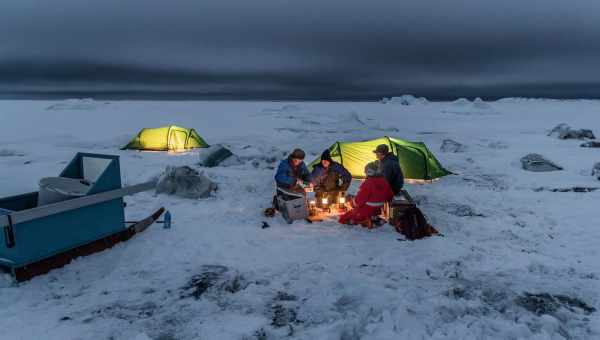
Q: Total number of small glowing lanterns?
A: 3